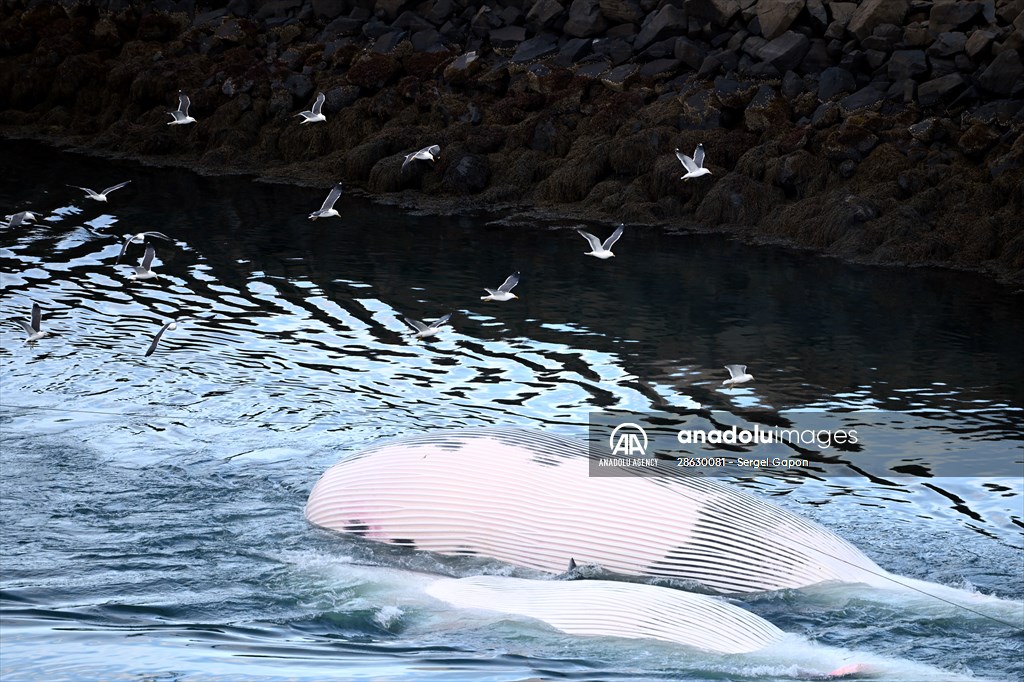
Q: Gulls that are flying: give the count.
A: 15